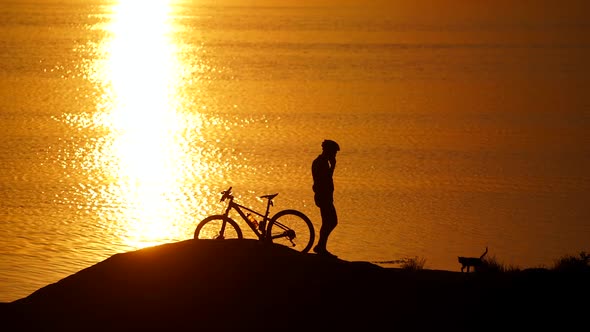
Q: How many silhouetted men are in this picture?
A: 1